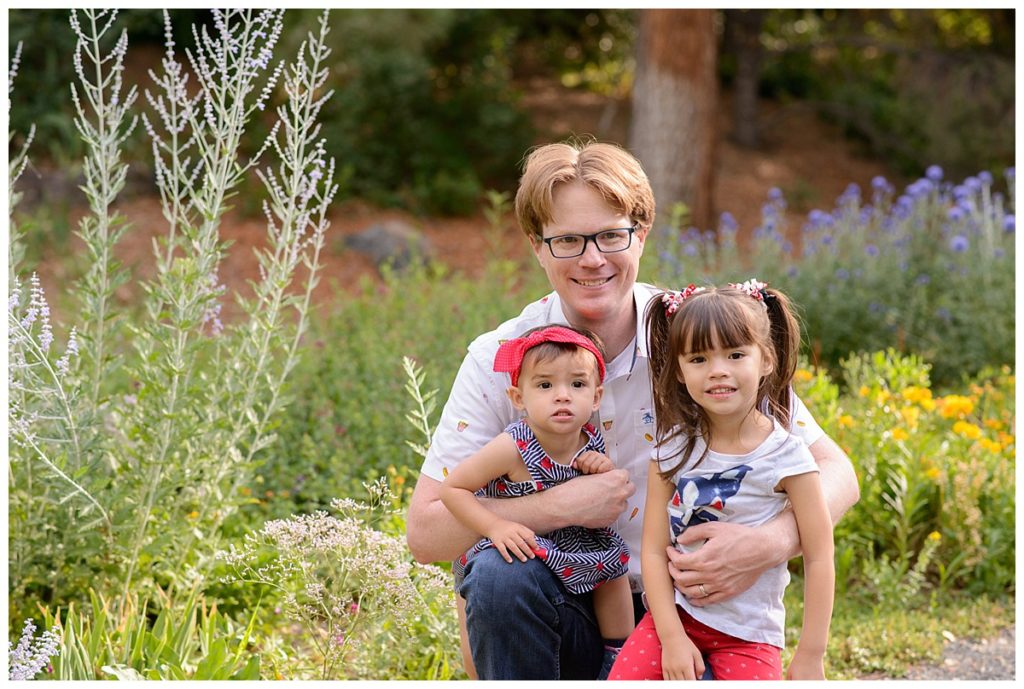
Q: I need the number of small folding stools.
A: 0